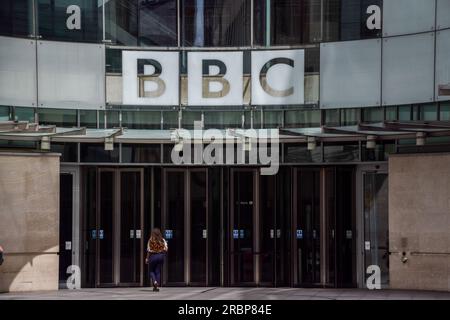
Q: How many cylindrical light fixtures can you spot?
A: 7